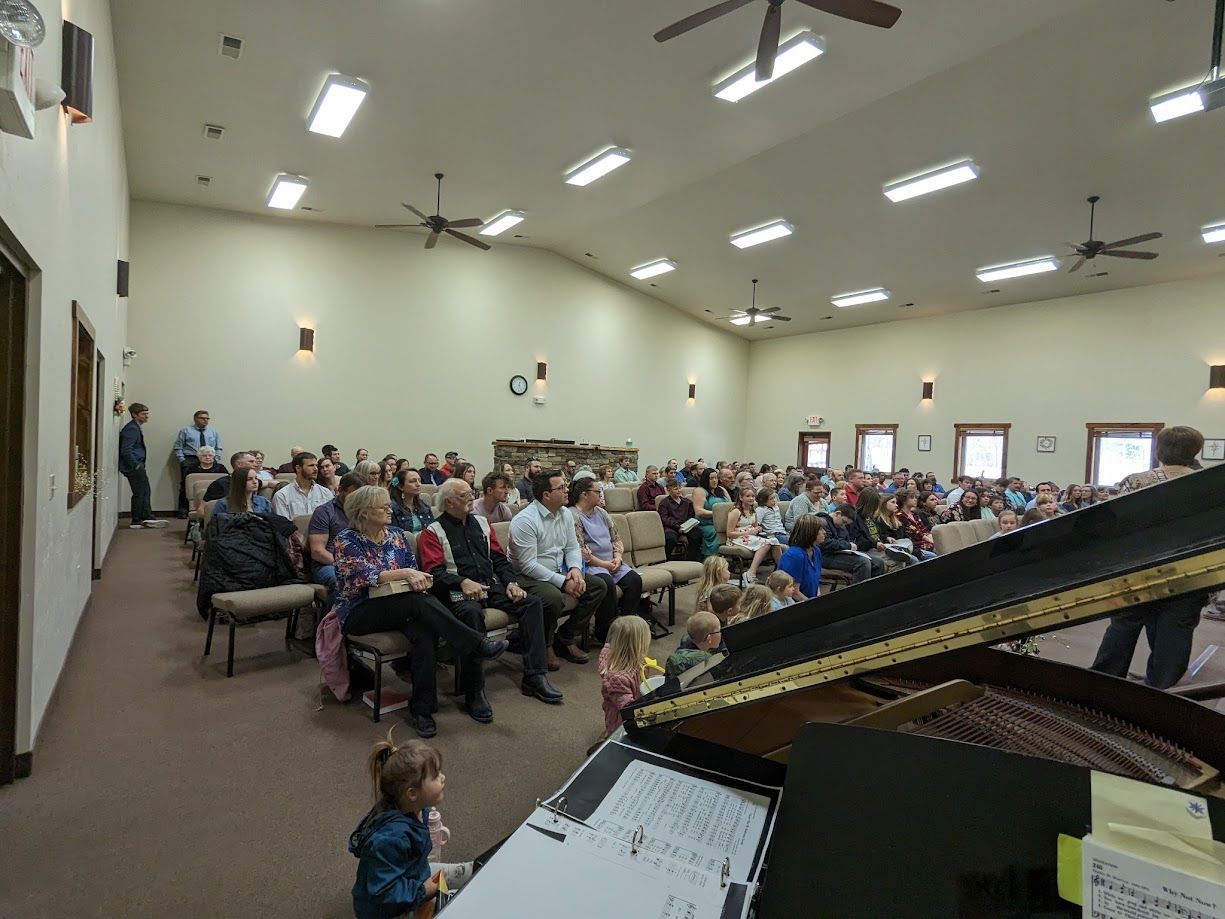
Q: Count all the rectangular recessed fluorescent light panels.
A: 13